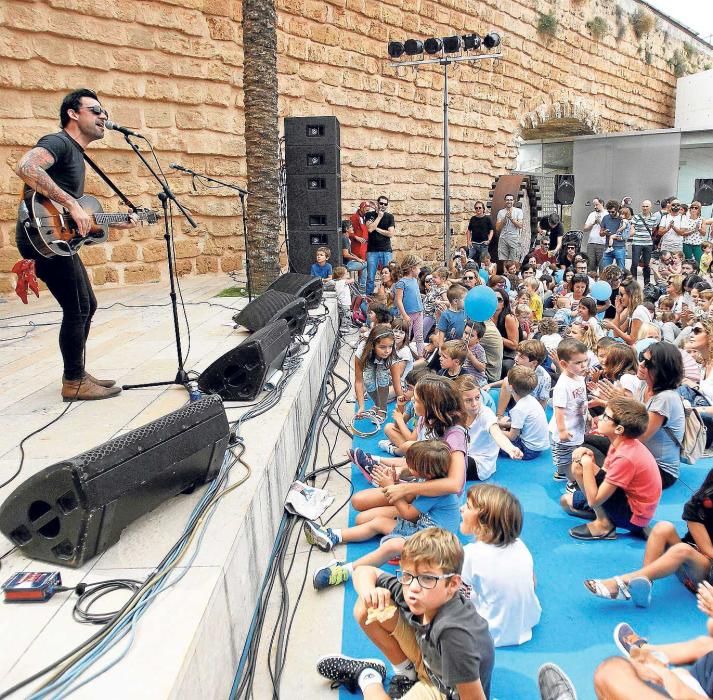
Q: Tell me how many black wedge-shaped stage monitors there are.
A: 4